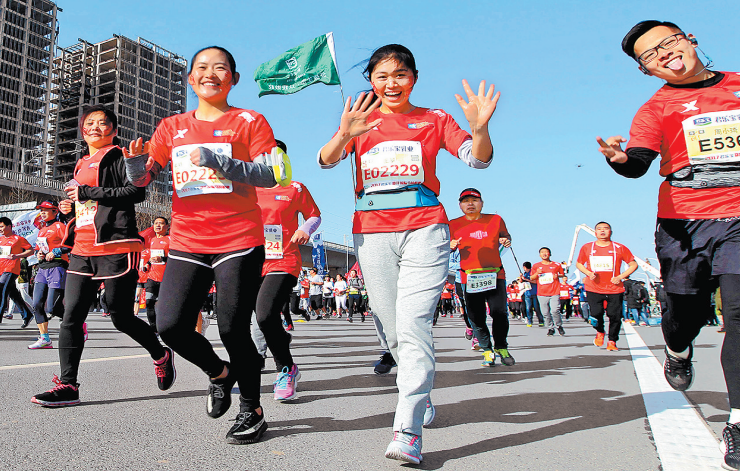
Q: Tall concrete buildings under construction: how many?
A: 2